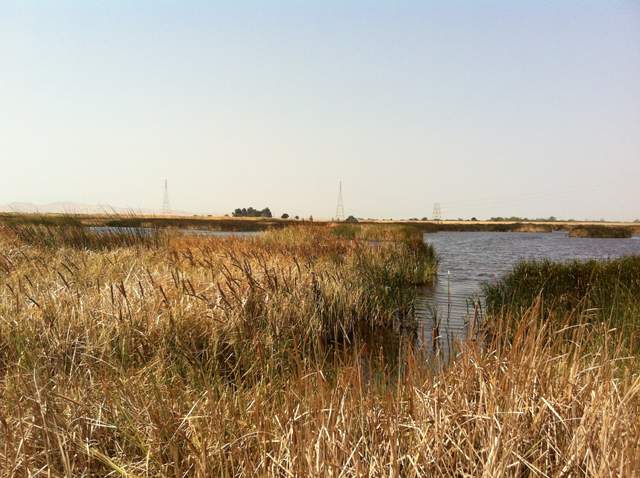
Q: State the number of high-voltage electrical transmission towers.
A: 3